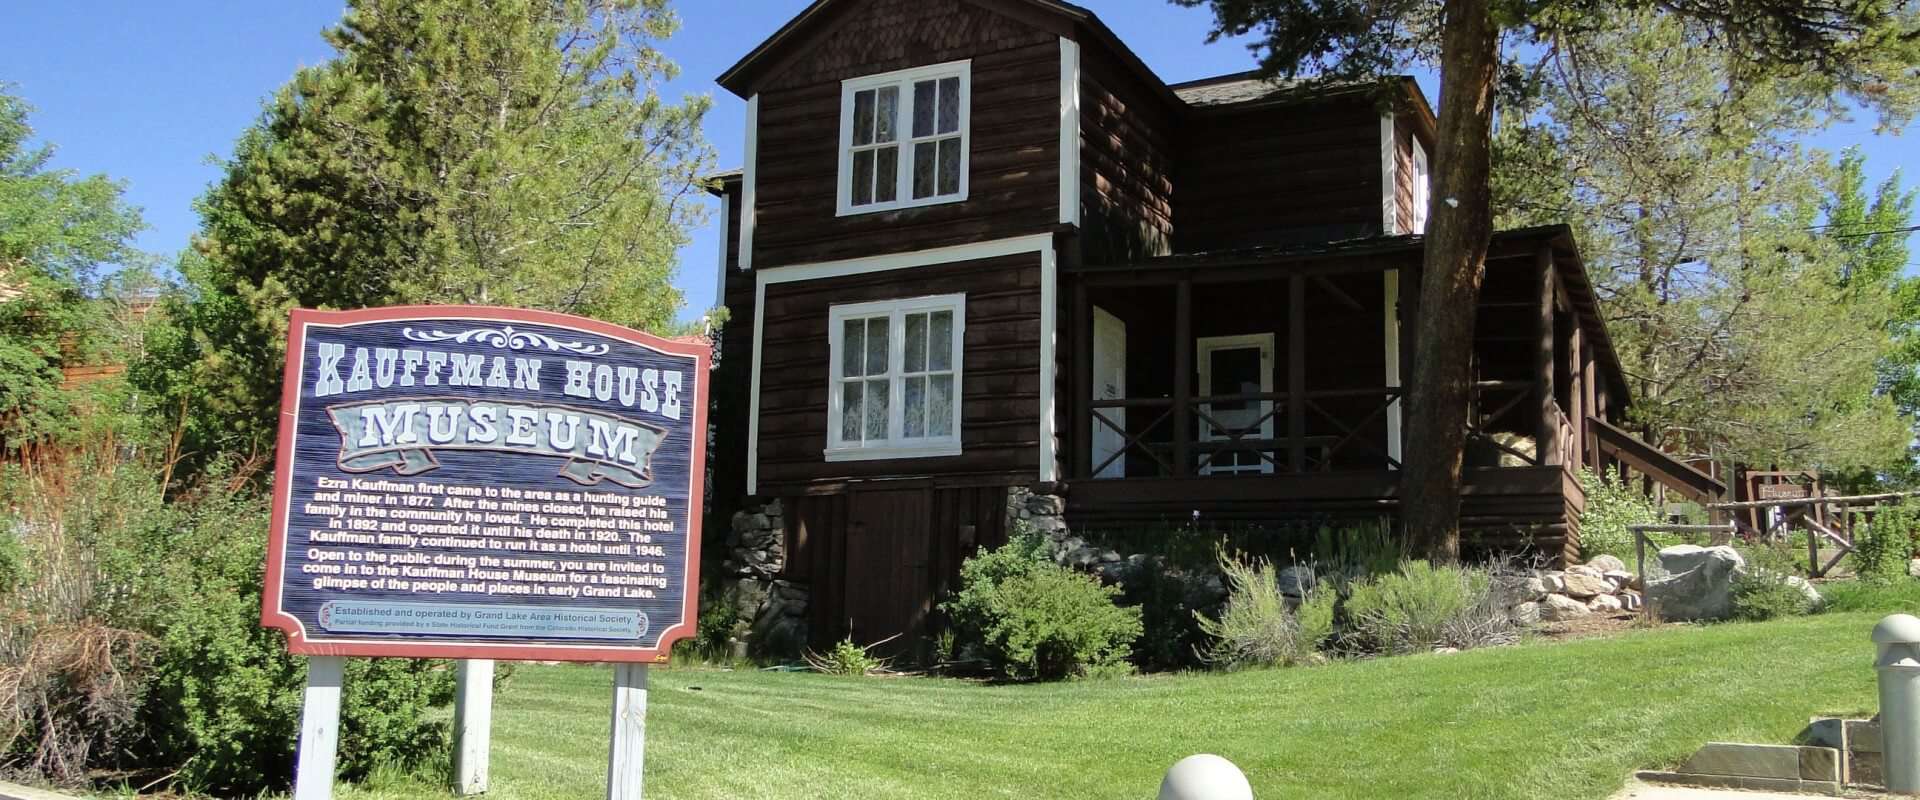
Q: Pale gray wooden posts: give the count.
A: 3